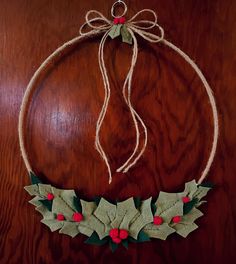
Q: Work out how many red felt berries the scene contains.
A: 11